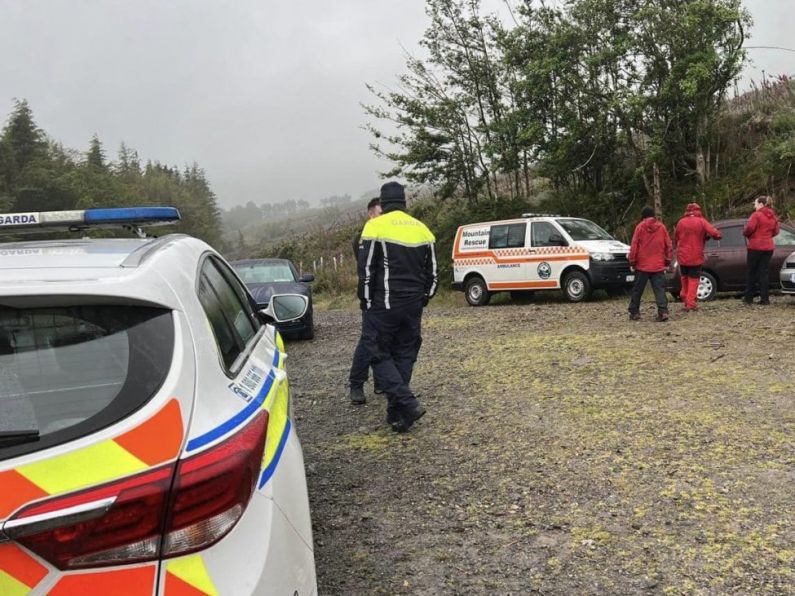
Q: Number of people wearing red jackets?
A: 3